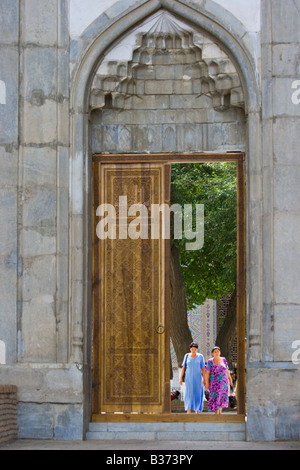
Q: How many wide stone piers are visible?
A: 2